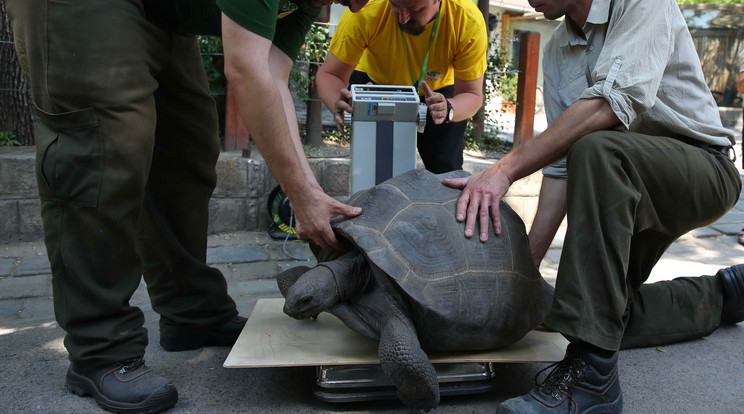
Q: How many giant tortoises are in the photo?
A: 1